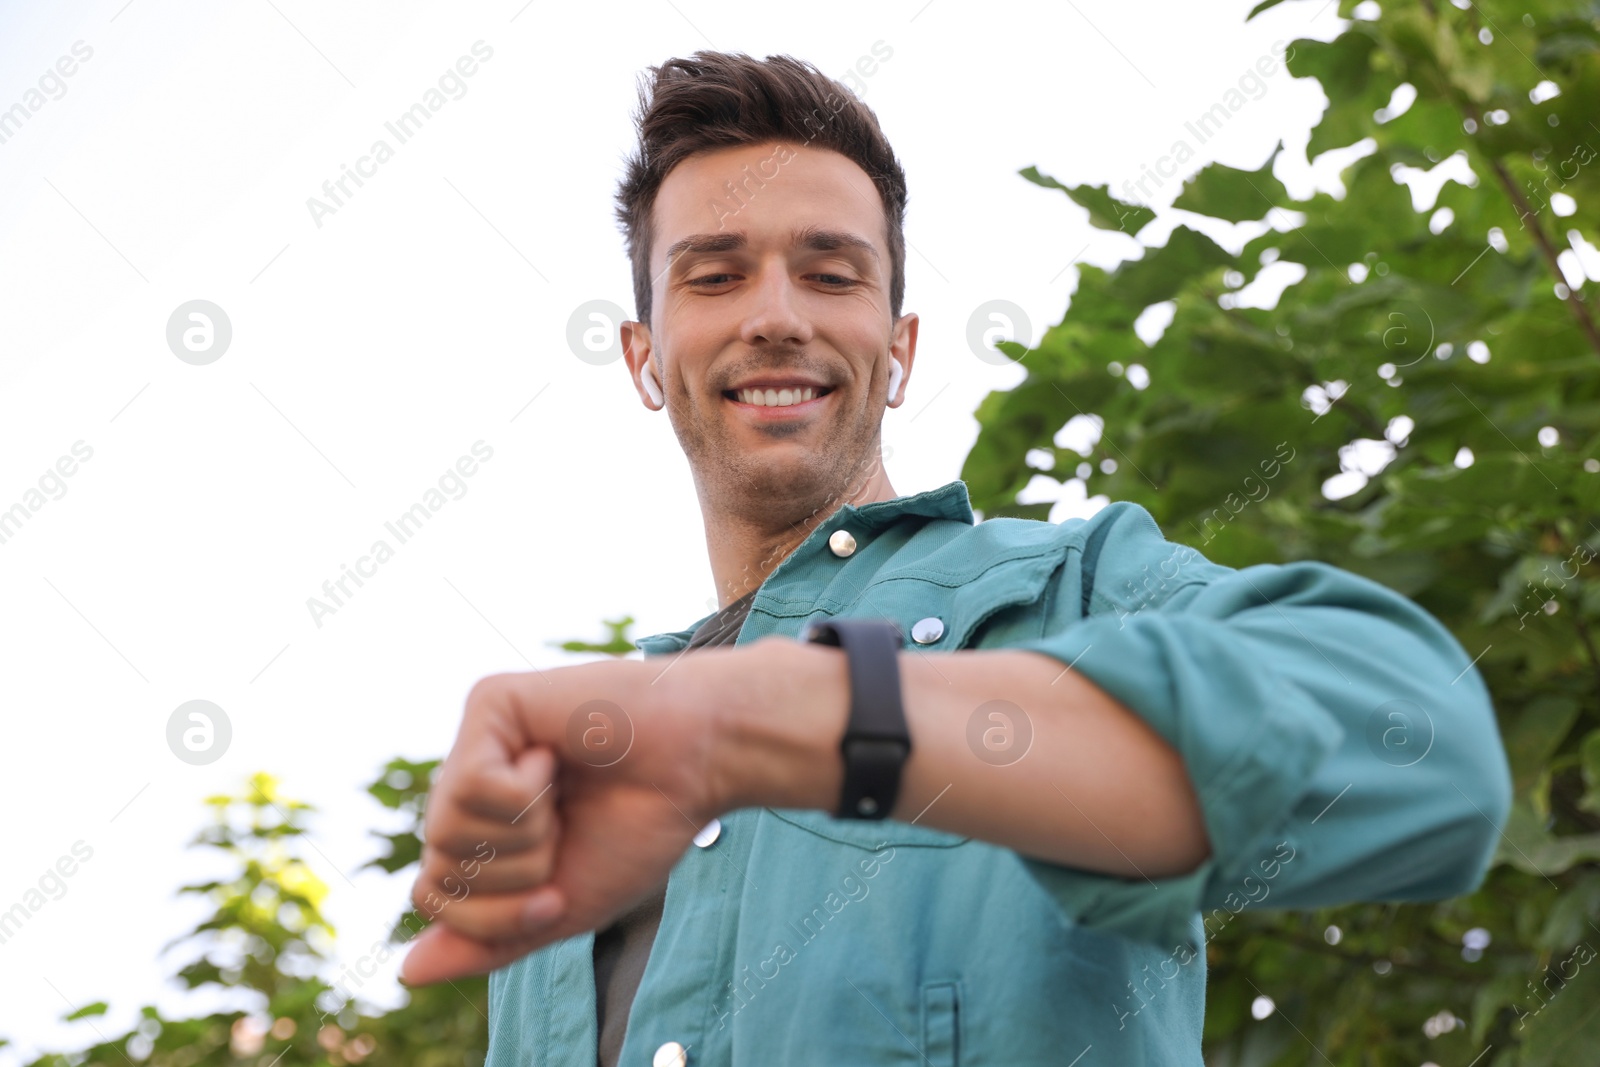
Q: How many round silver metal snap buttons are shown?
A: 4